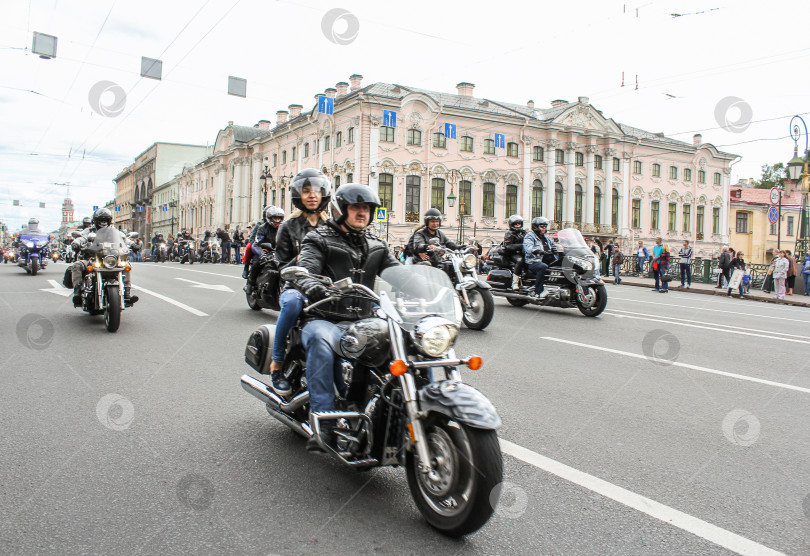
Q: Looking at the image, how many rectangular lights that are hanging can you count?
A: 3